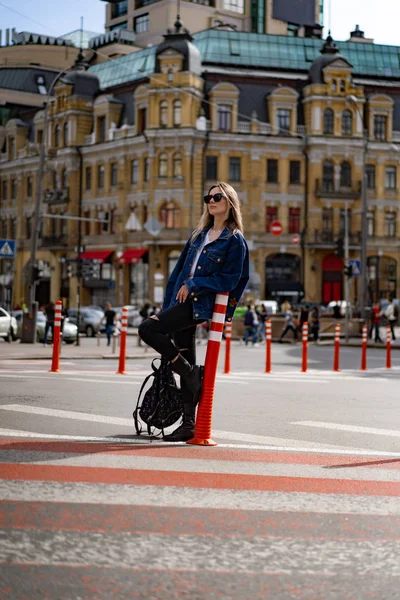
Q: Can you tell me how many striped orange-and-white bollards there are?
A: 9